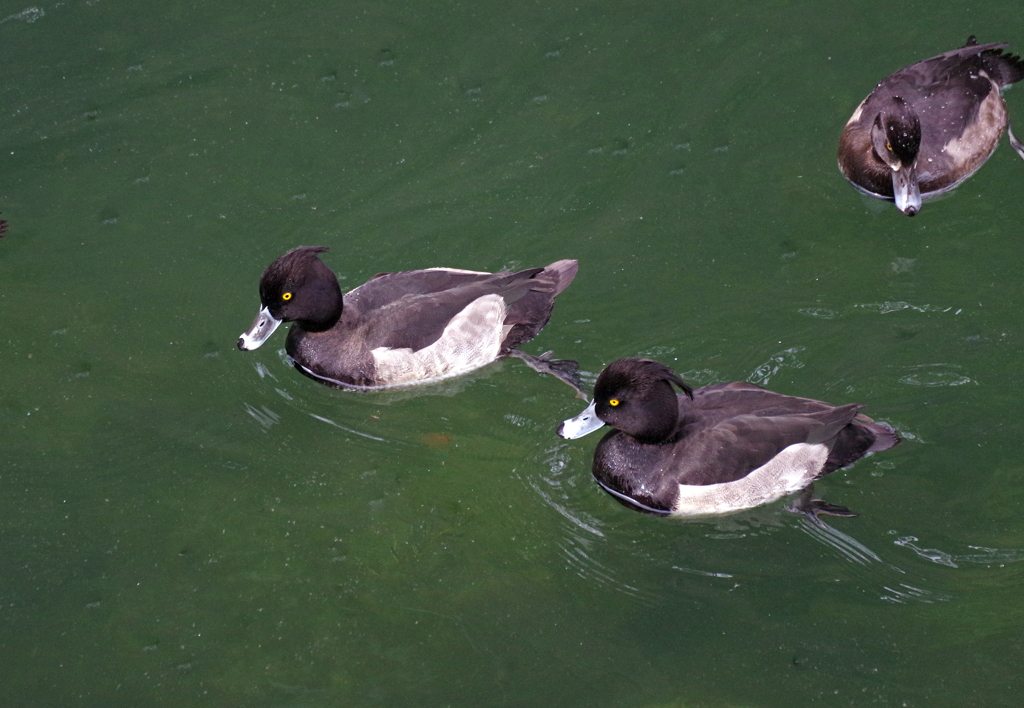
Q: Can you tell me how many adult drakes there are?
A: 2